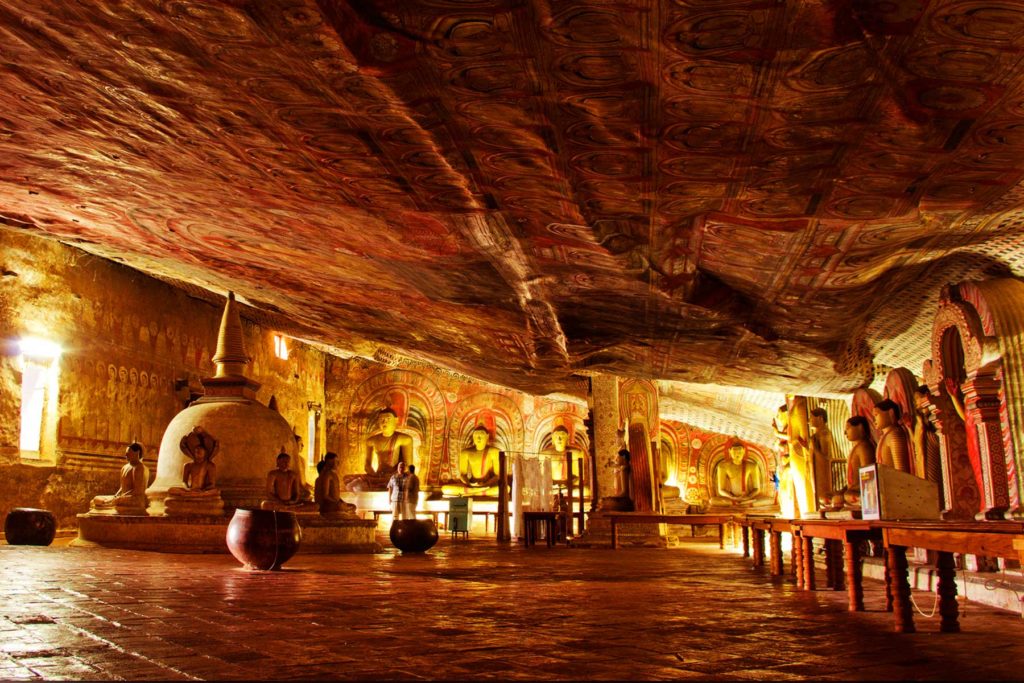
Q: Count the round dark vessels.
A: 3